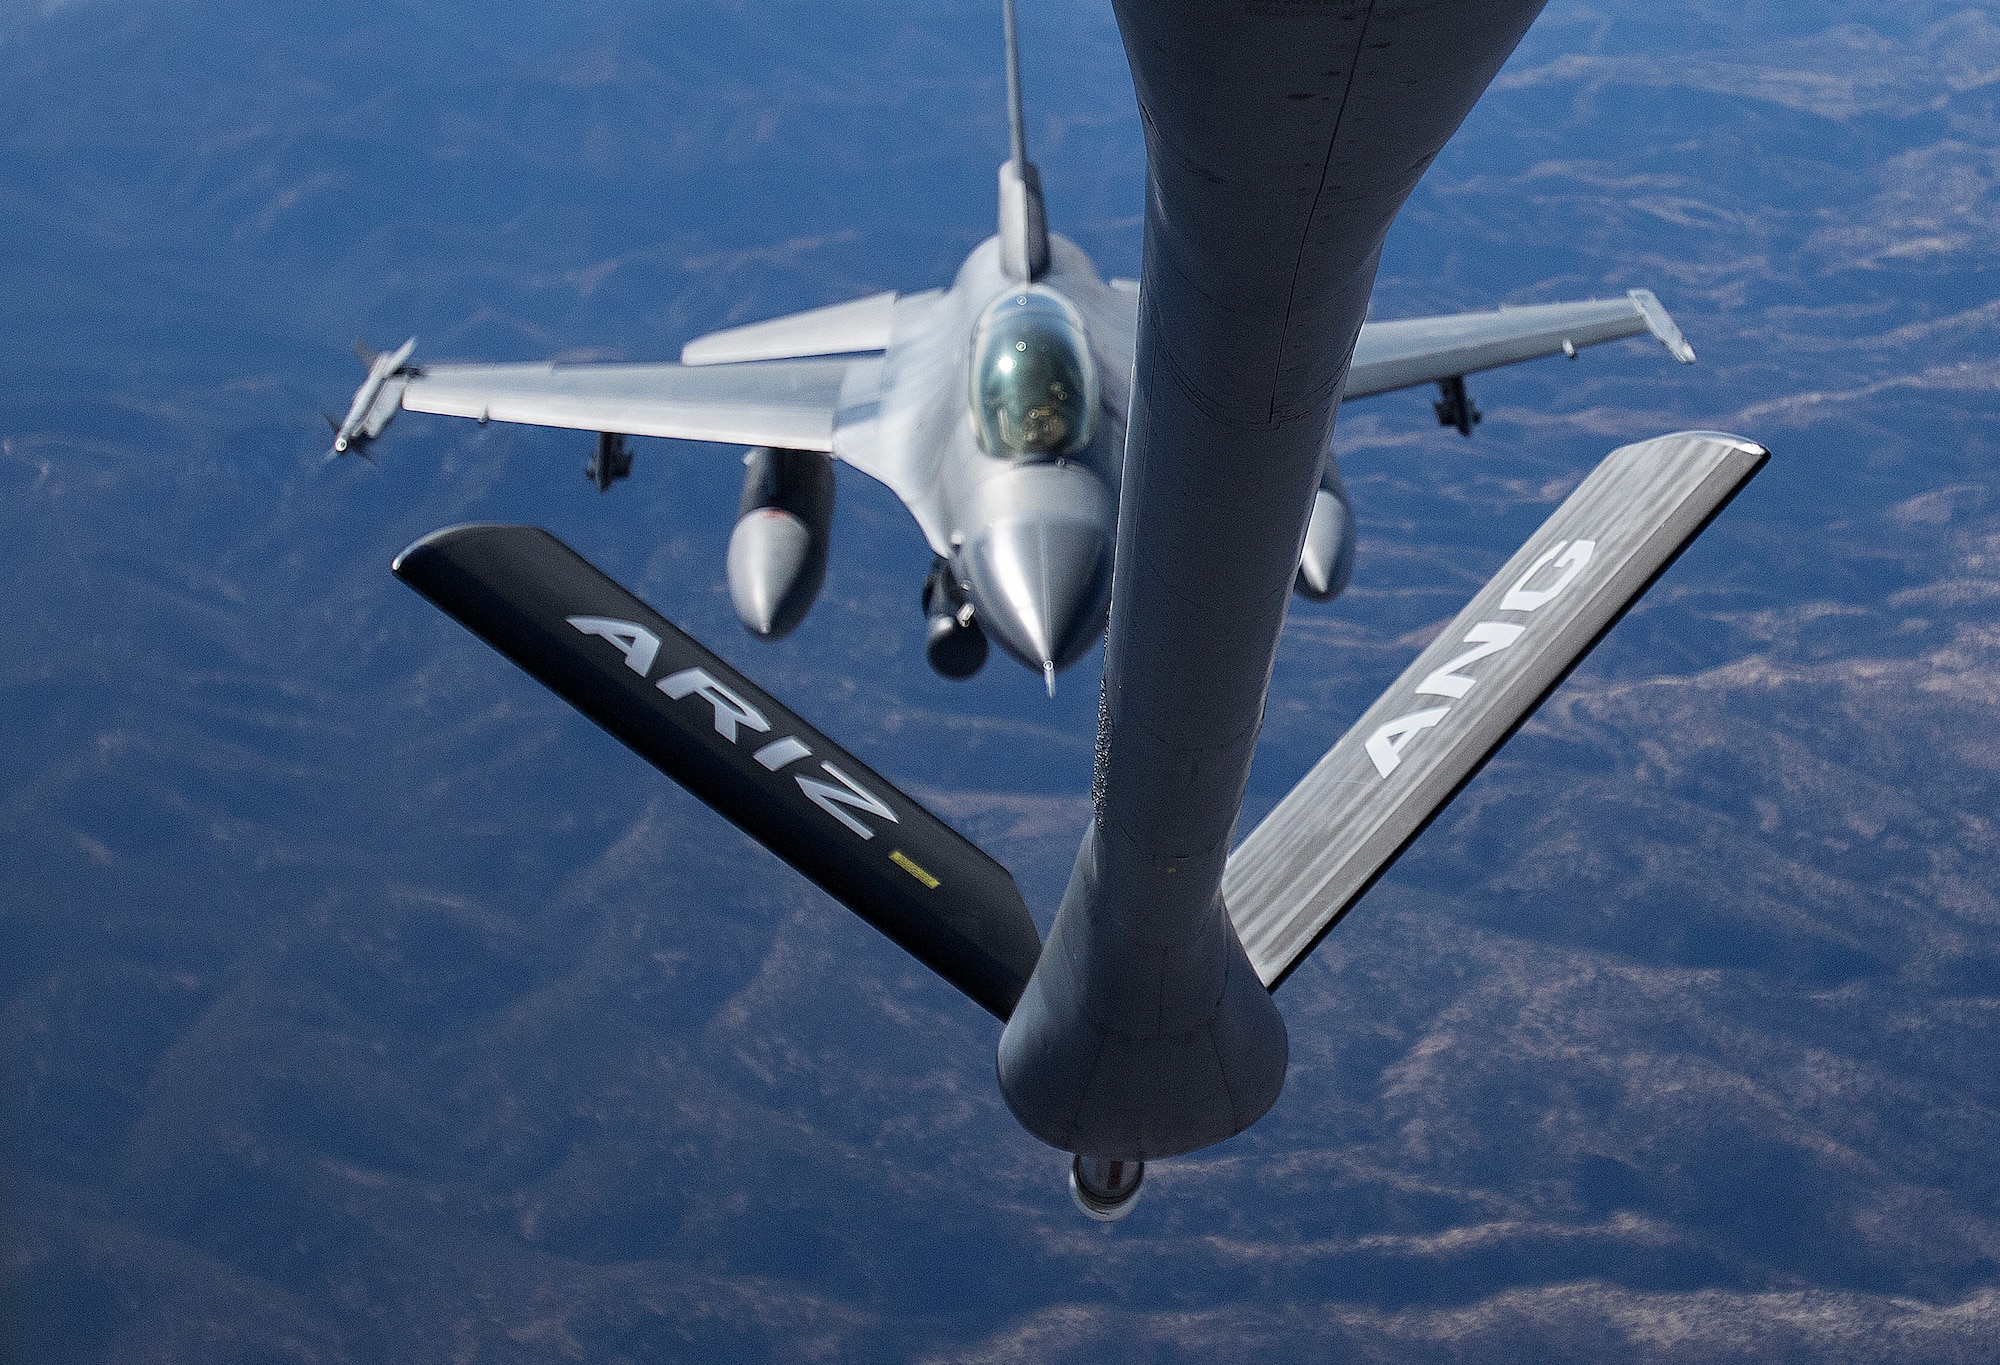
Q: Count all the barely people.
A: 1